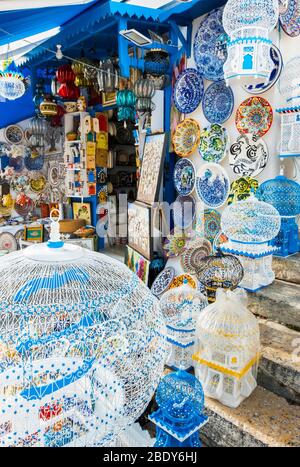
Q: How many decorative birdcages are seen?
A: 9